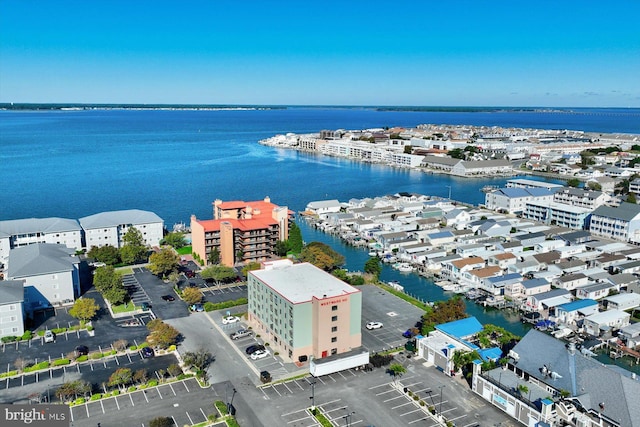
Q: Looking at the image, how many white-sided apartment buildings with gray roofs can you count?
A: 4